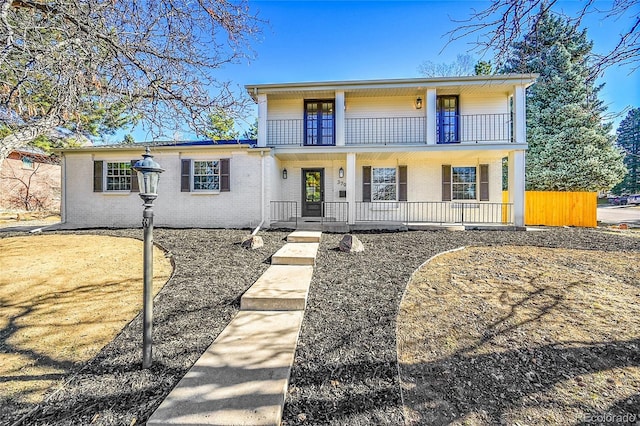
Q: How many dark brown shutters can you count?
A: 8